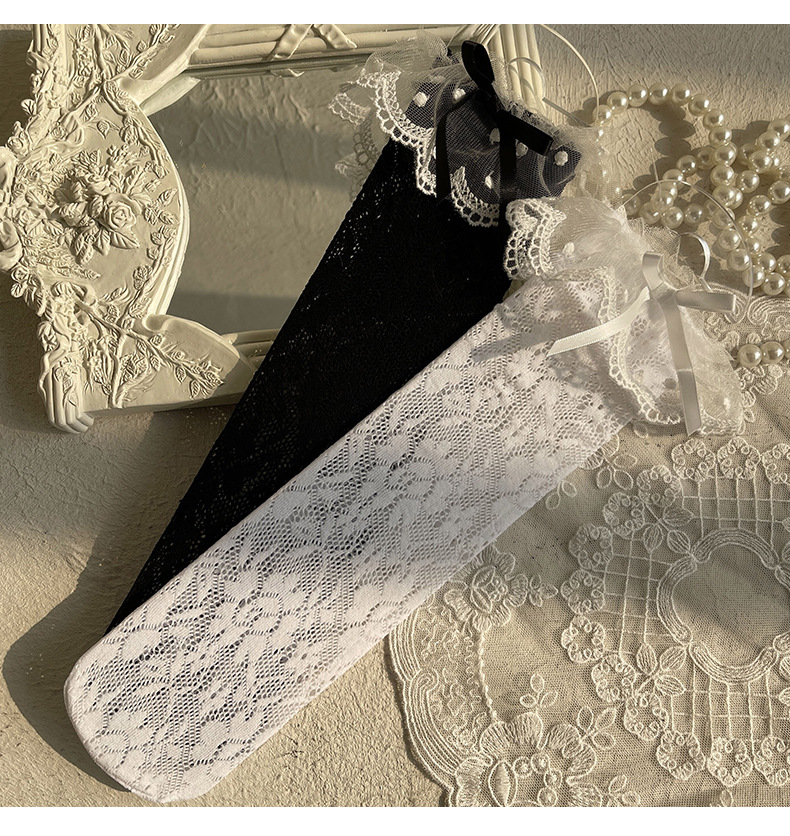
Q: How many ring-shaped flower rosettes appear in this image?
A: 13